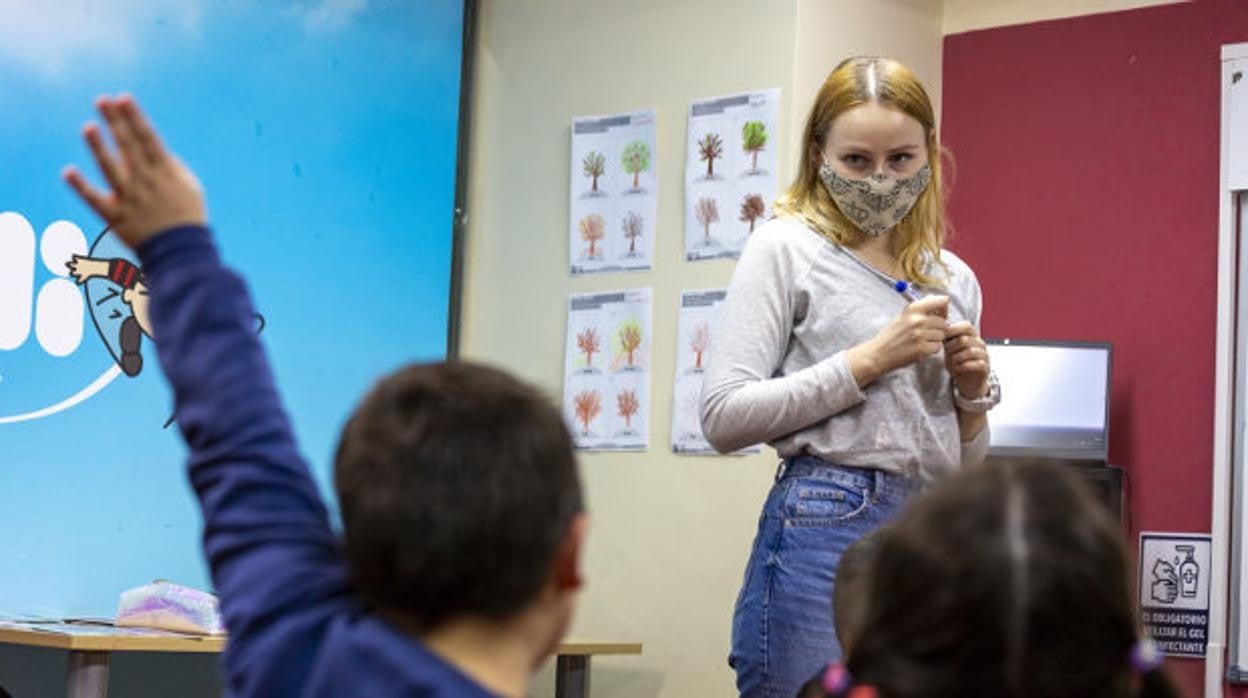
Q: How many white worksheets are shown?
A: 4